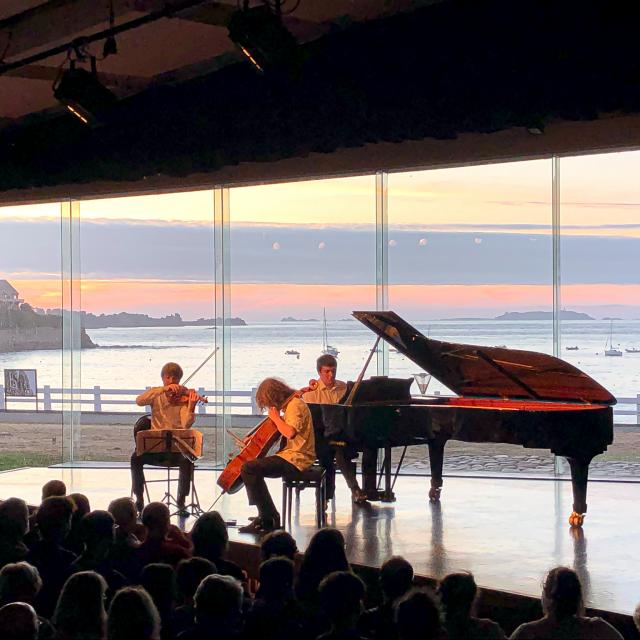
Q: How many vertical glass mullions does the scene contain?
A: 4